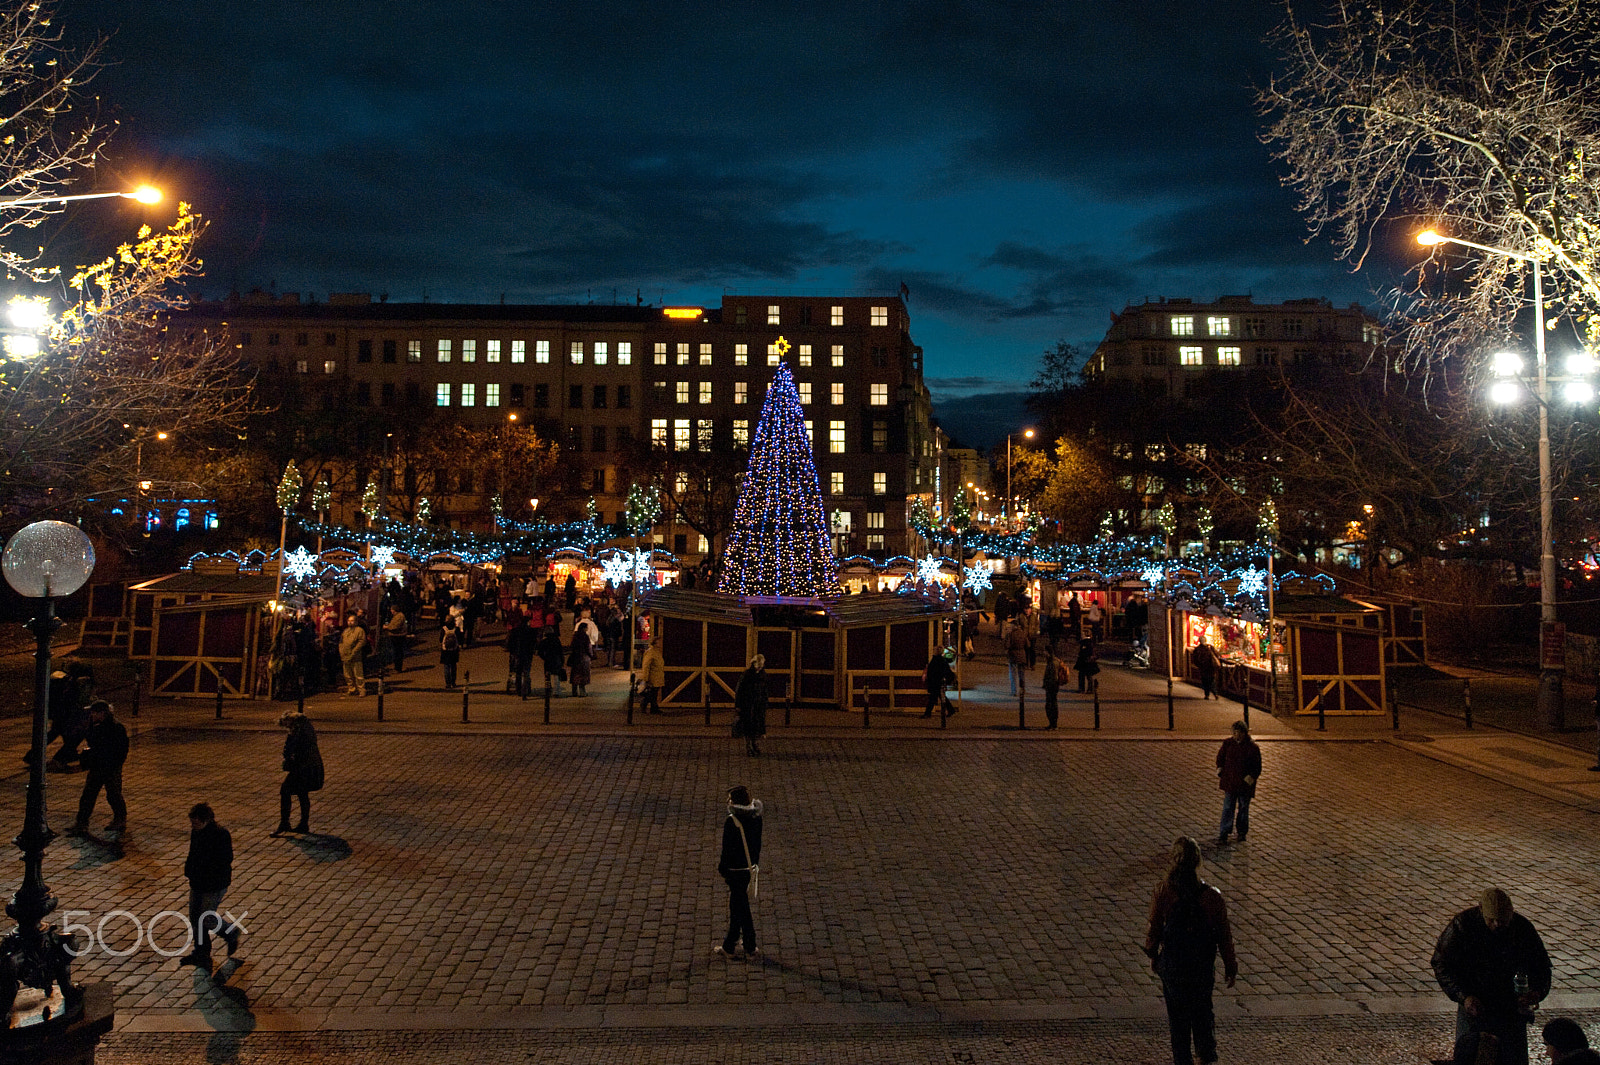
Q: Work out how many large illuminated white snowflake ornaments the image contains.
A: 8